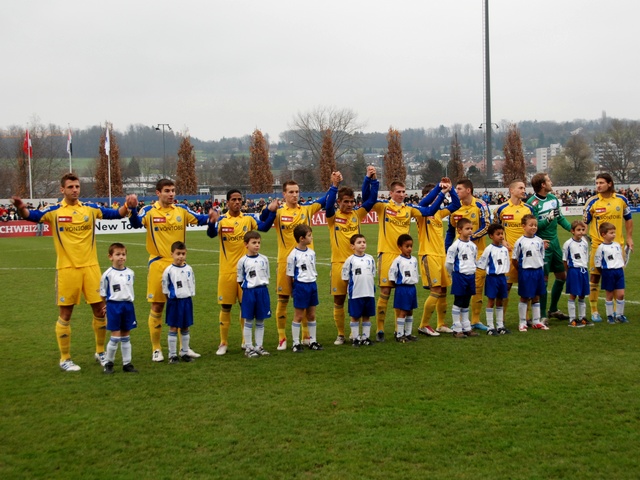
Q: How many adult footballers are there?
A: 11